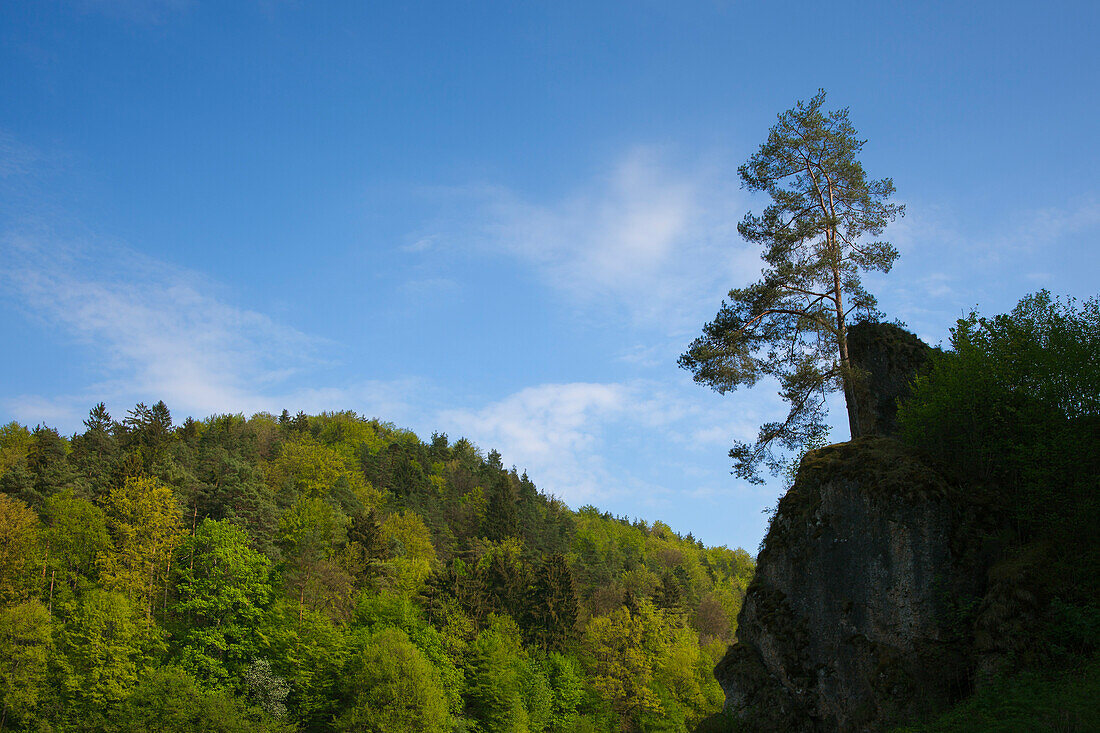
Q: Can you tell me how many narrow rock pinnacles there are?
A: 1